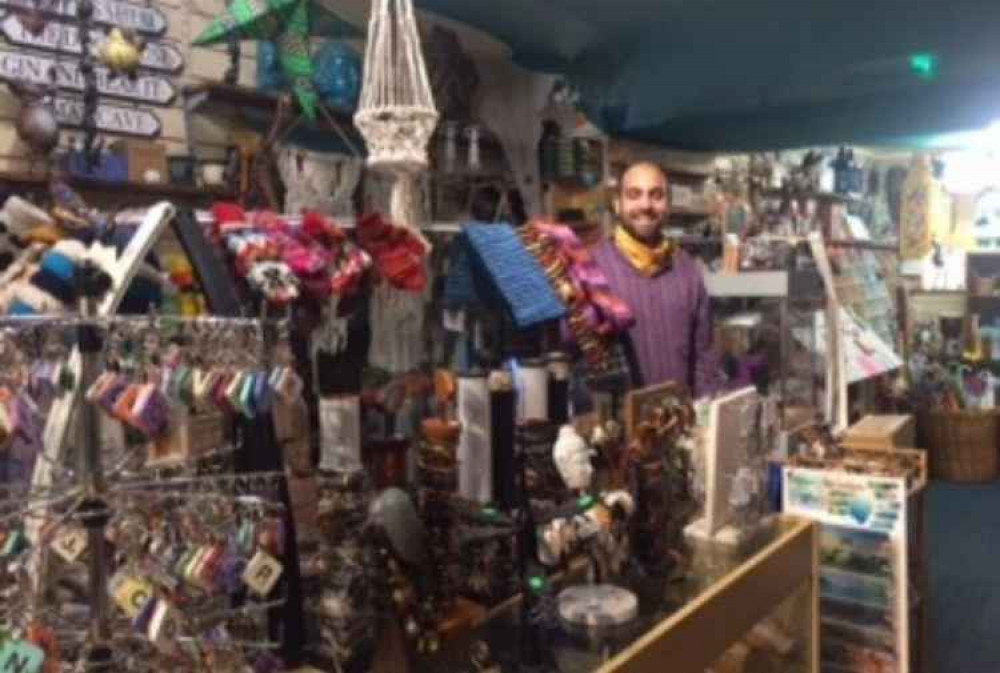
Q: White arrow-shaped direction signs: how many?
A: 4